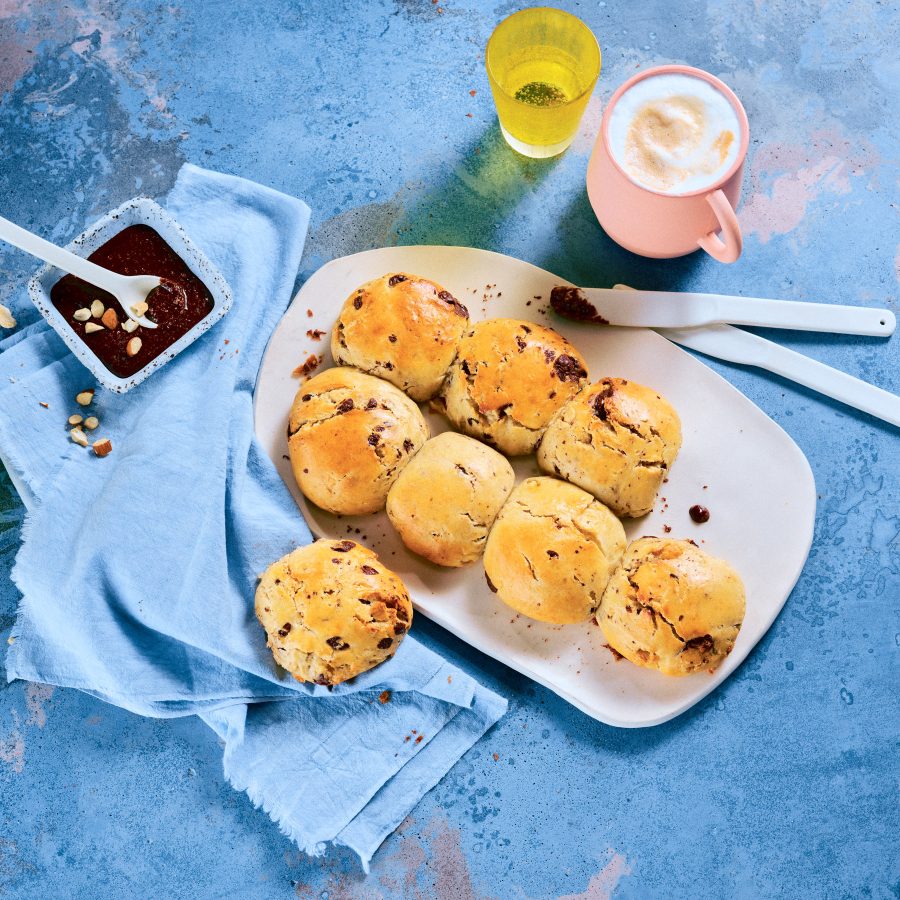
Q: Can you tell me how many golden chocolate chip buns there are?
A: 8